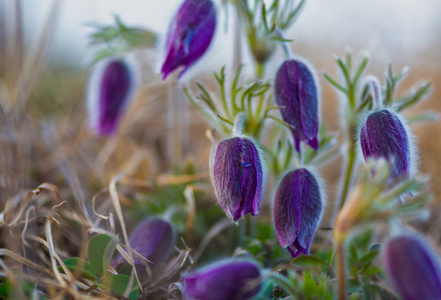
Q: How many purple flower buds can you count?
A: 9